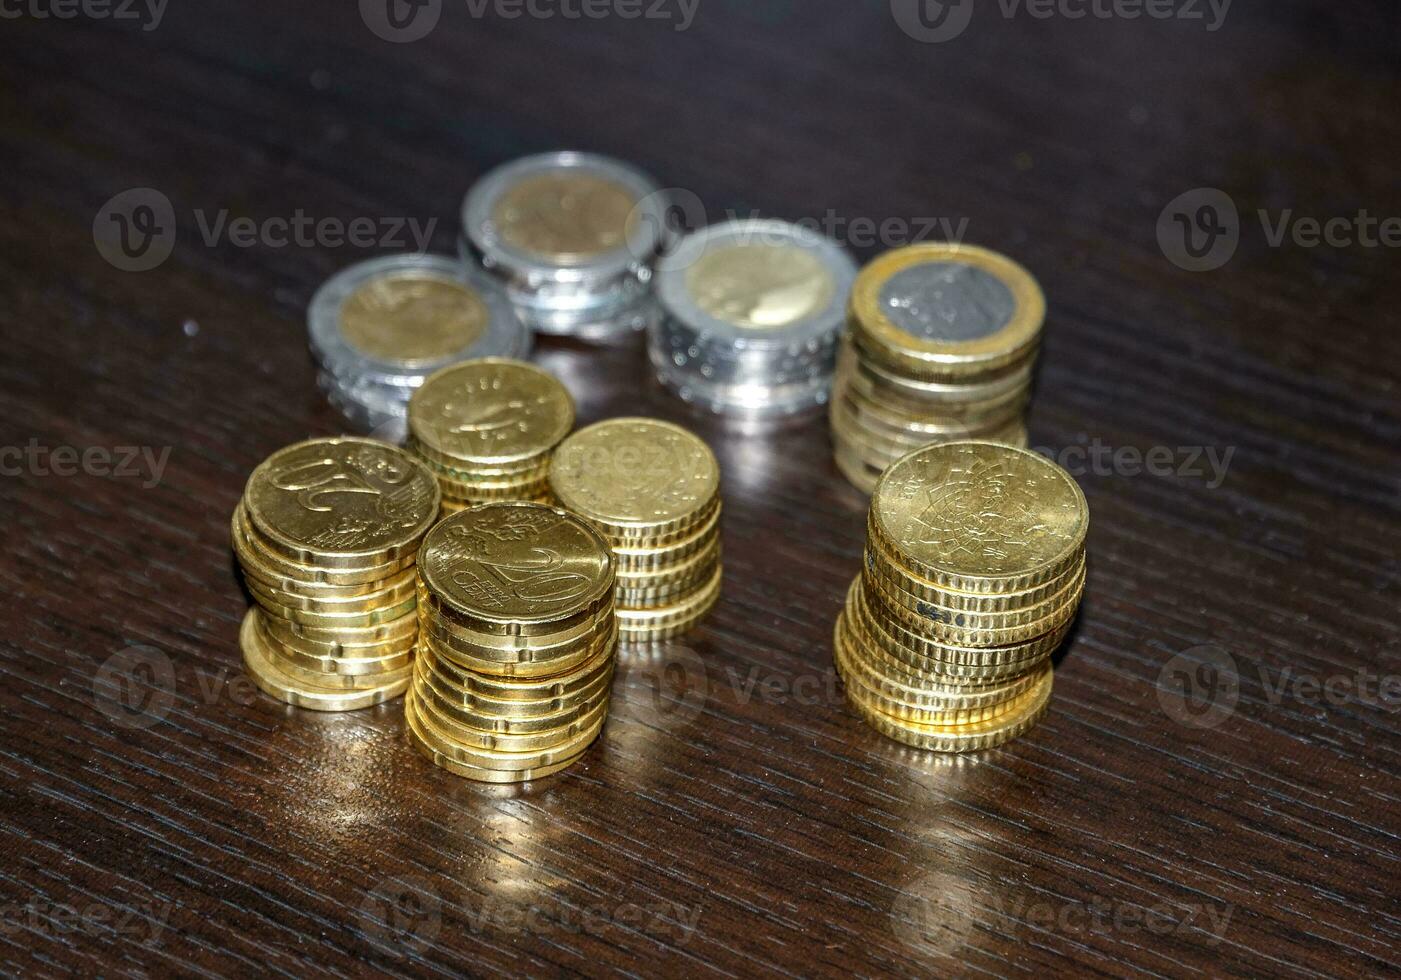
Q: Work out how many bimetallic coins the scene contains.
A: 4